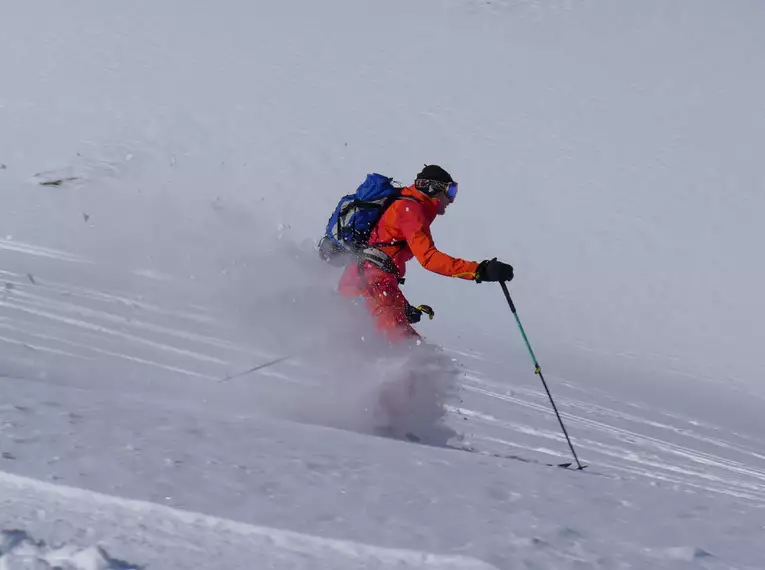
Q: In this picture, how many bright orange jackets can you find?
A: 1